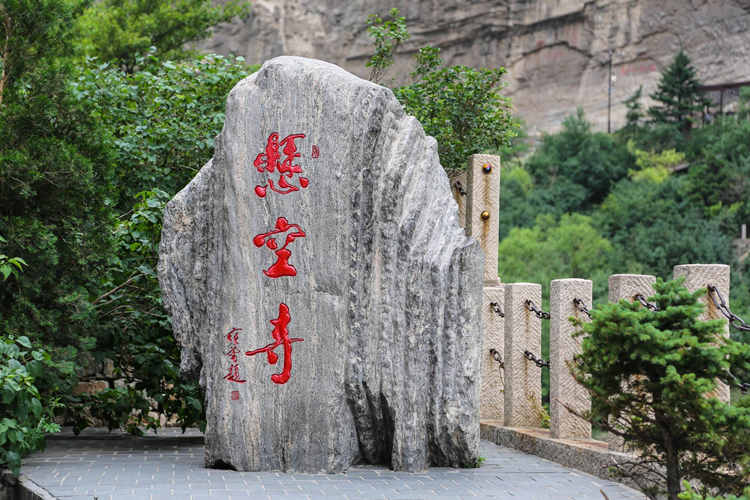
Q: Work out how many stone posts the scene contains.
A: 7